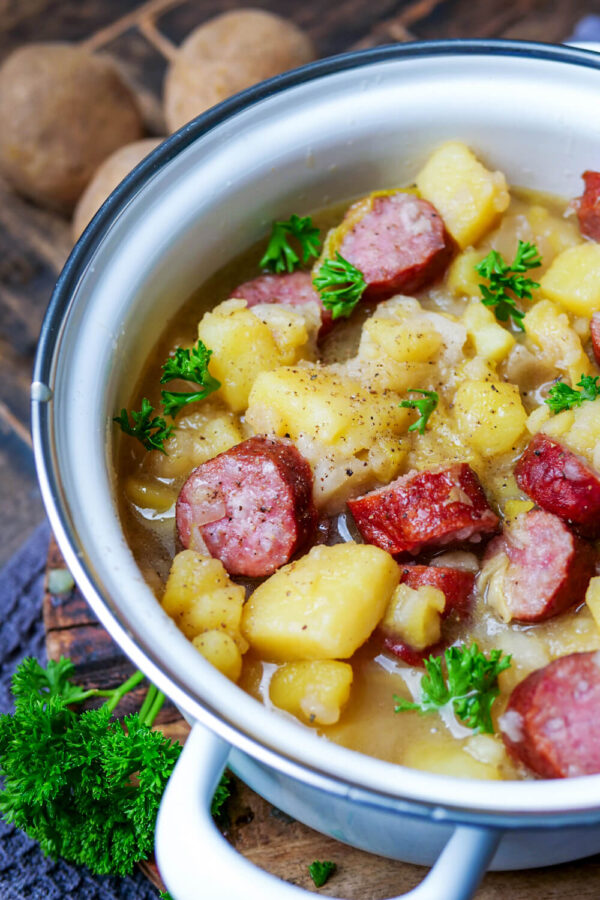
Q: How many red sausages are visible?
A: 10